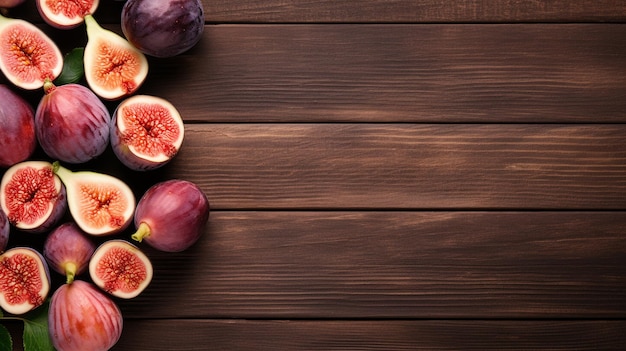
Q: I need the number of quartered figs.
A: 0